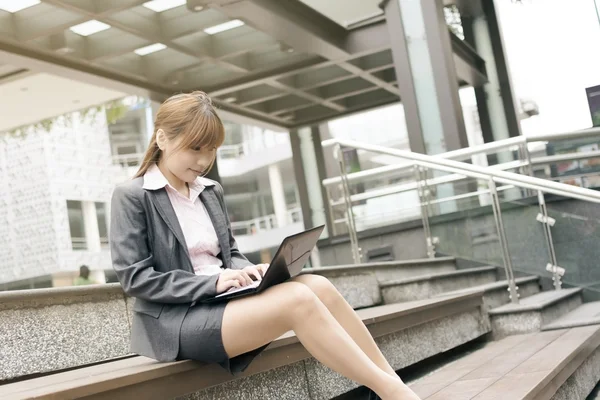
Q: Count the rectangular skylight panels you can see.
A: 5